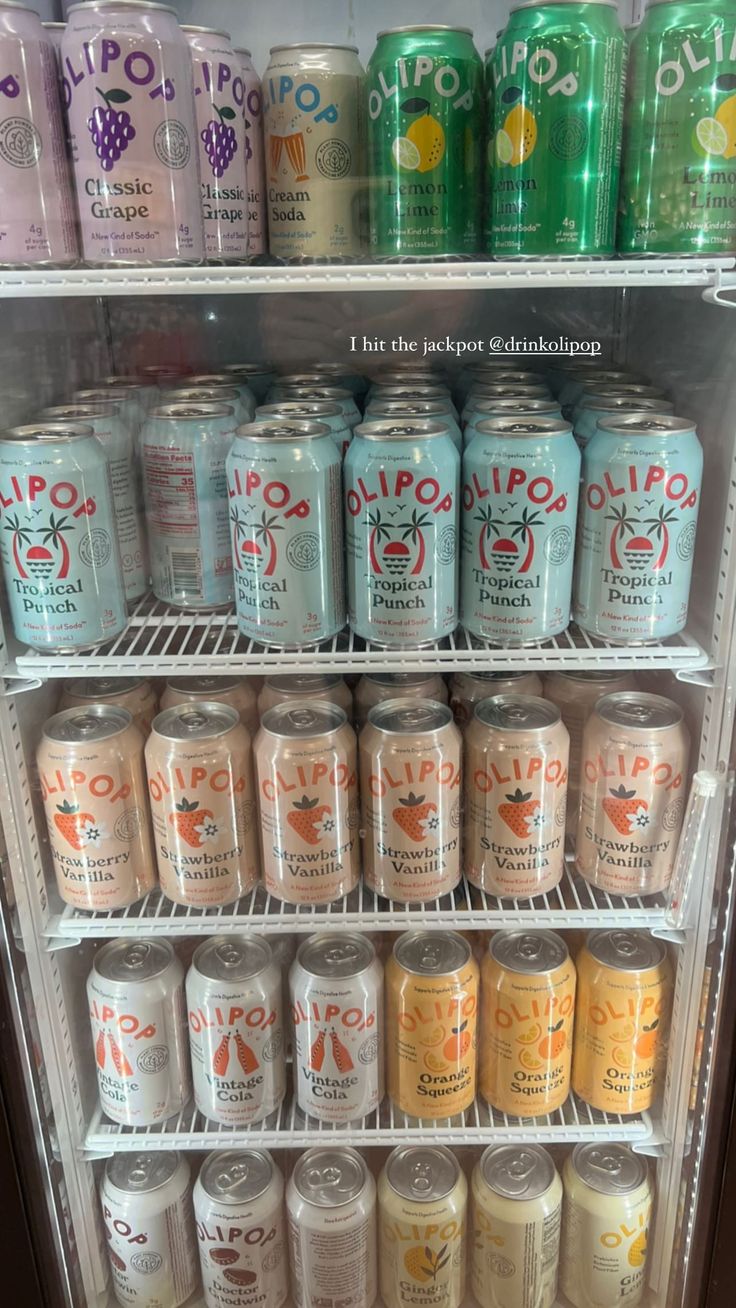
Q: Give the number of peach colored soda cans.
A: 12